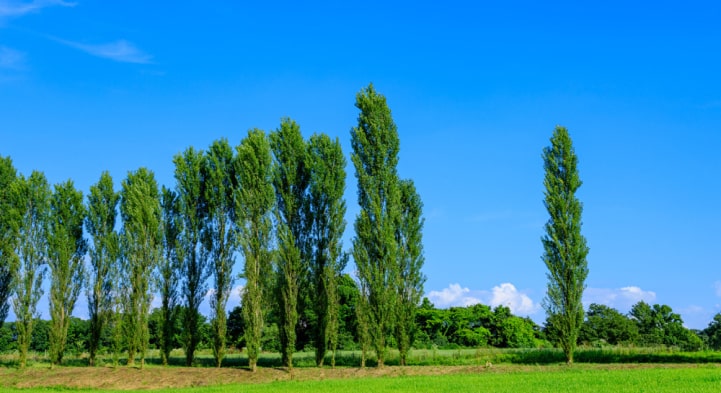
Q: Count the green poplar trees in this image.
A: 14